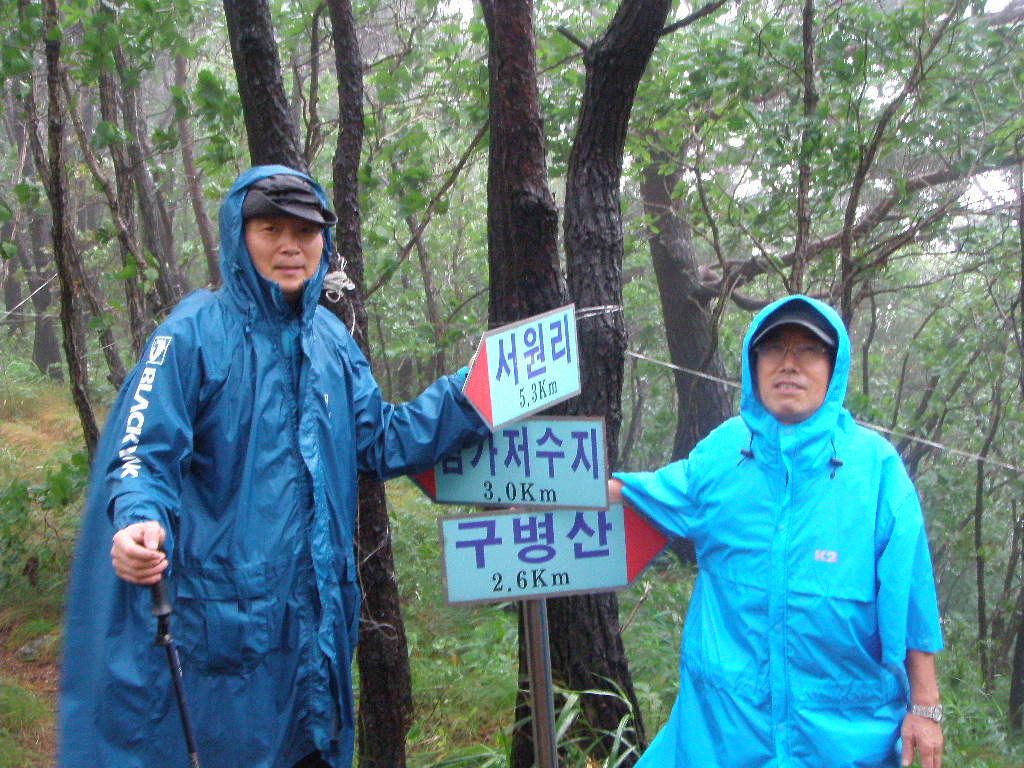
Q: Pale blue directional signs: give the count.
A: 3